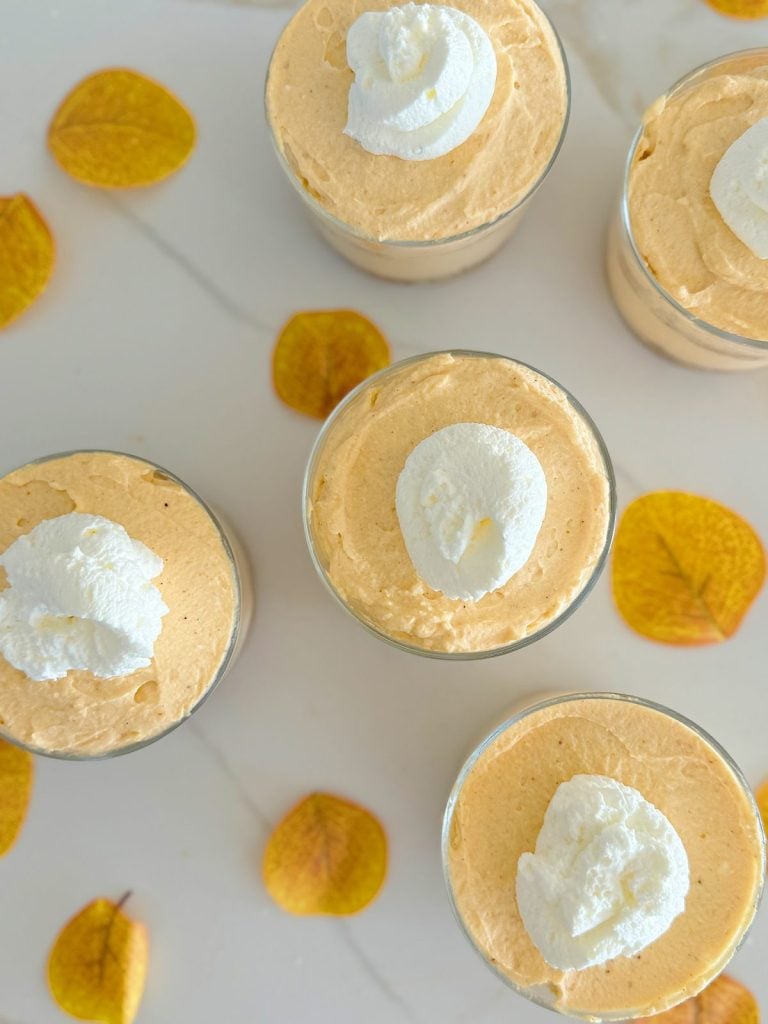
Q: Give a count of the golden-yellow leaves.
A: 10